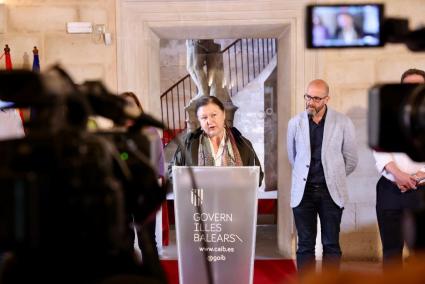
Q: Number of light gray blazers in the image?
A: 1